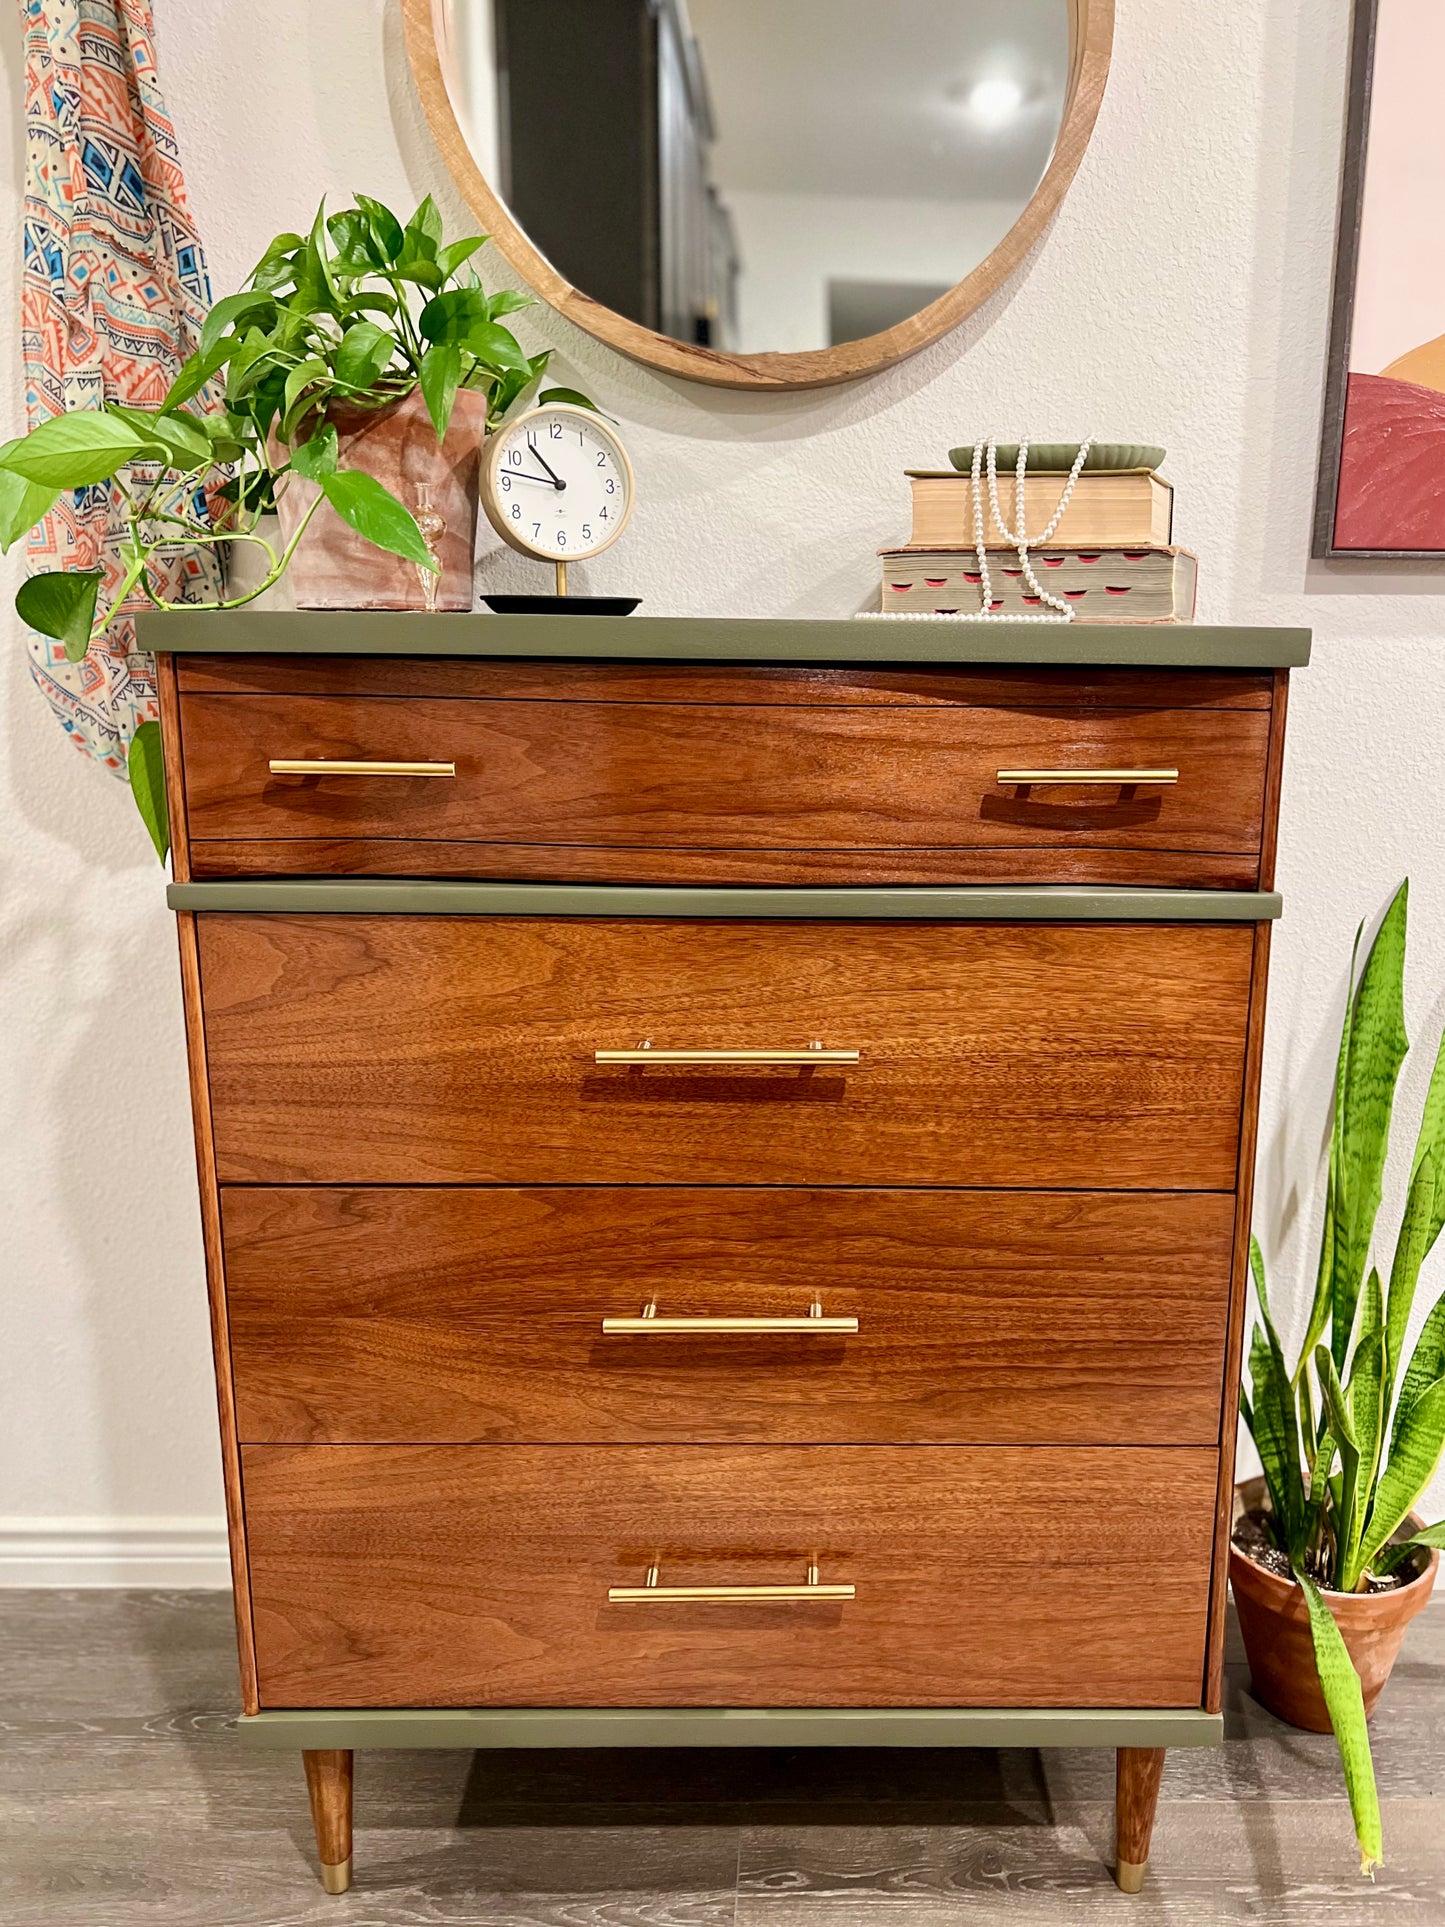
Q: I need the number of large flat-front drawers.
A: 3